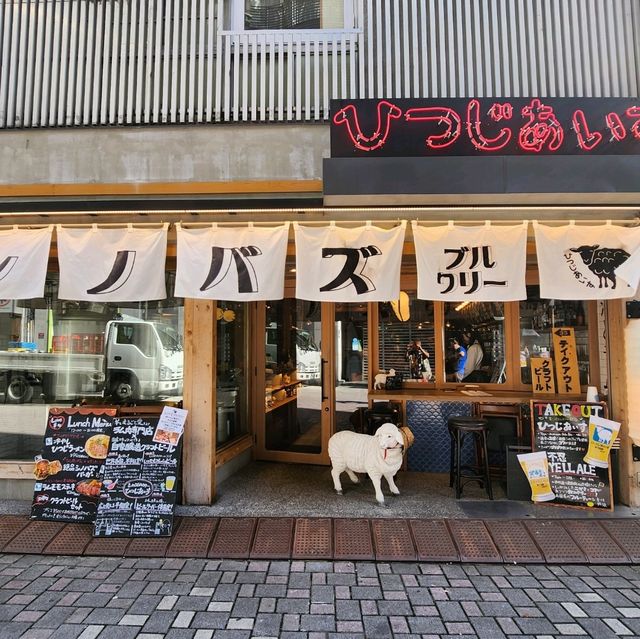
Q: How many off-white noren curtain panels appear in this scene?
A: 6